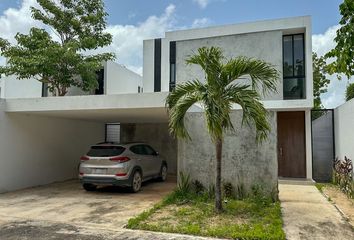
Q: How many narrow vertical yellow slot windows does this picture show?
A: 0